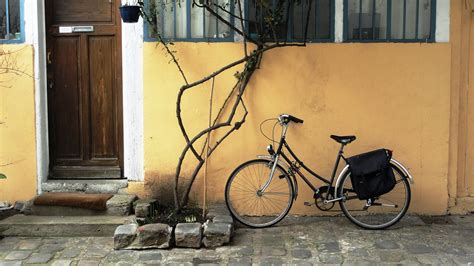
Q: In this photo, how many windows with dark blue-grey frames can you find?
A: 4